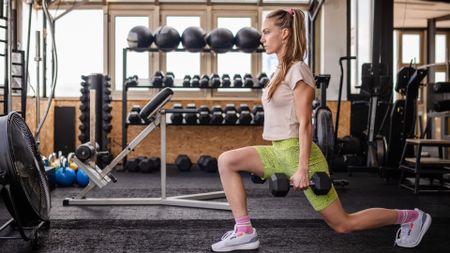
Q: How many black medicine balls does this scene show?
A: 5